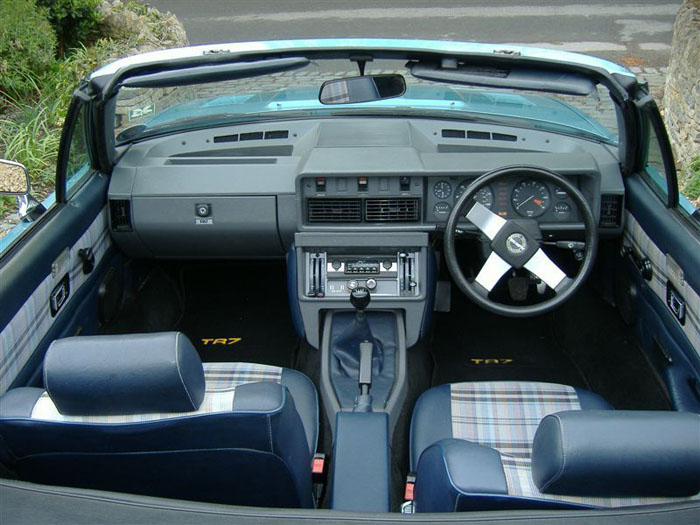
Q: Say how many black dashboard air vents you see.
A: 4